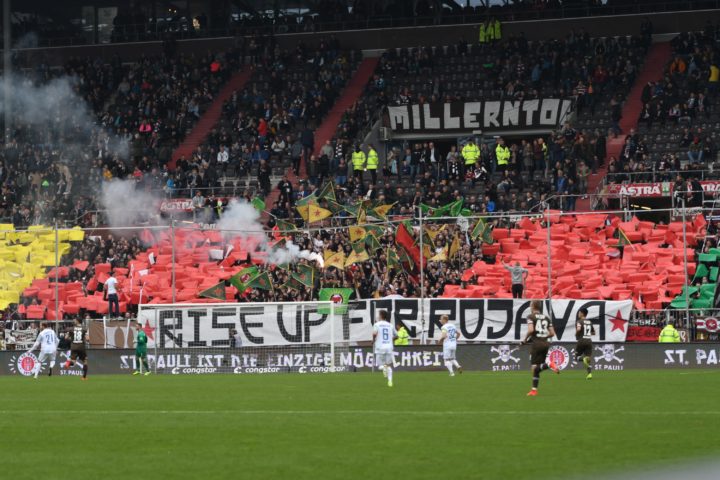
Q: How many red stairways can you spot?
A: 3